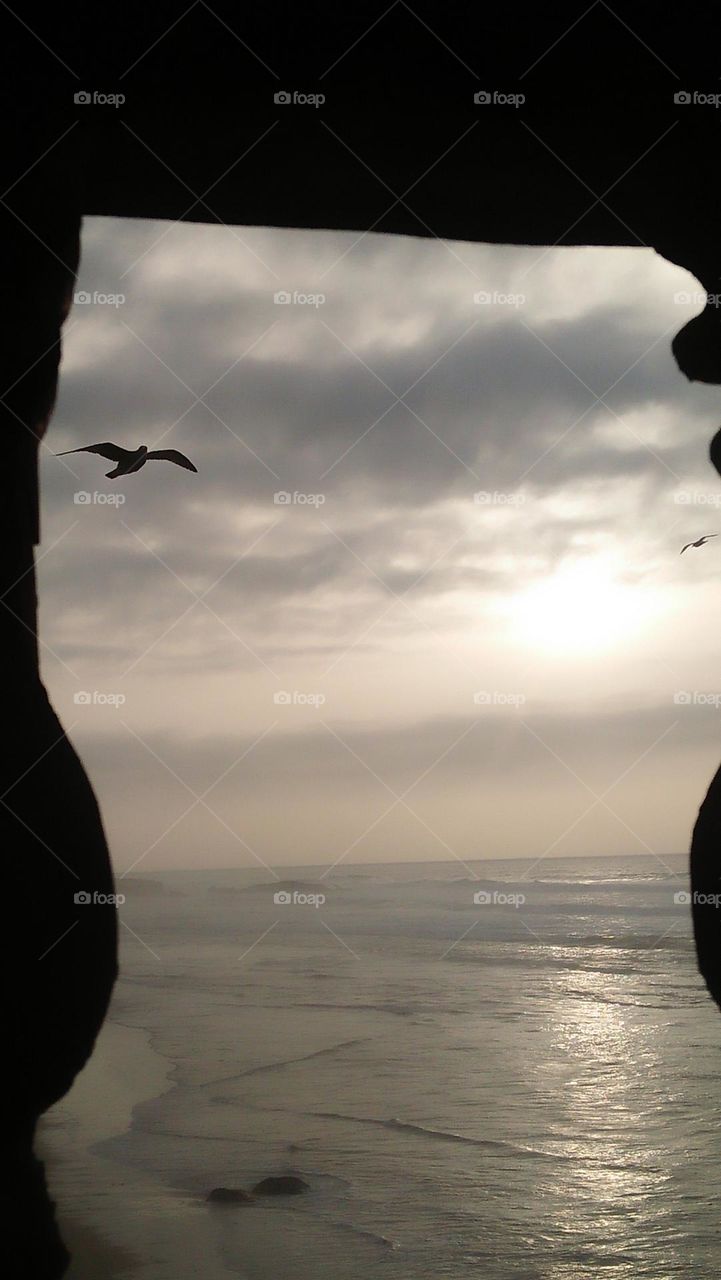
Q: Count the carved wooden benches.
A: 0